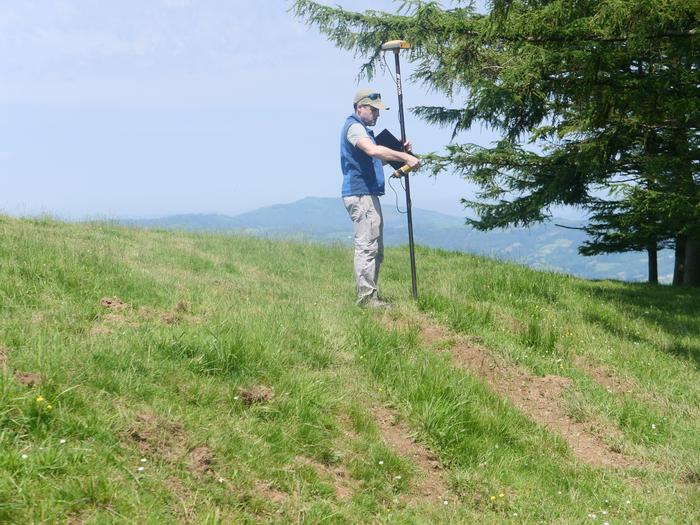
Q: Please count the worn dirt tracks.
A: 2